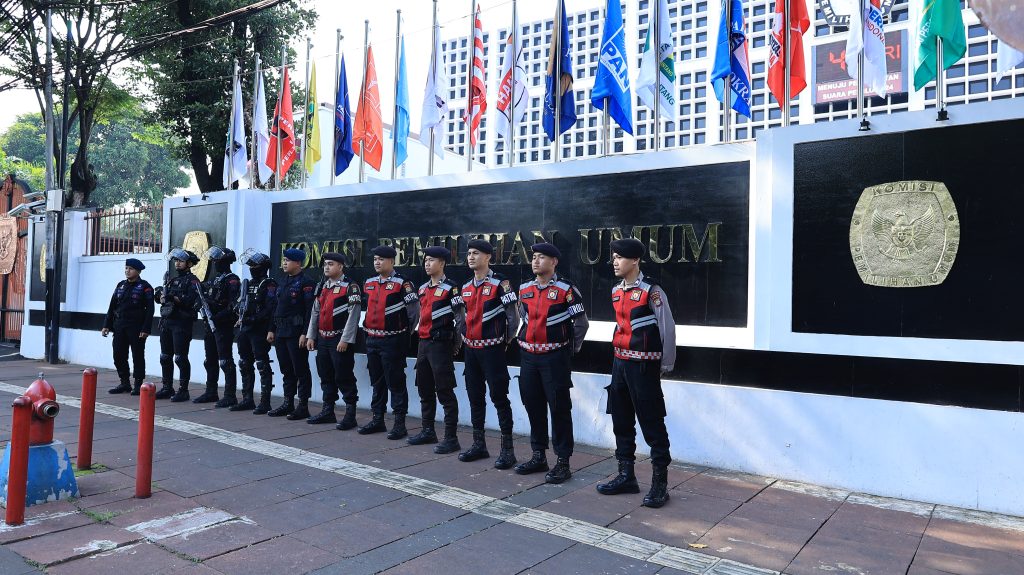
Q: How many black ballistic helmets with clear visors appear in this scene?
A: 3